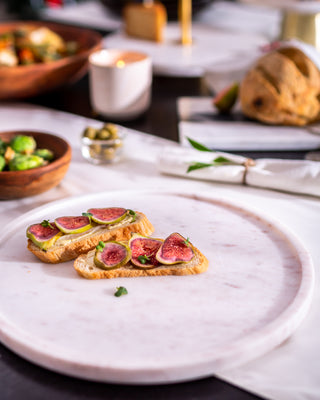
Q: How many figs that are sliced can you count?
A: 6